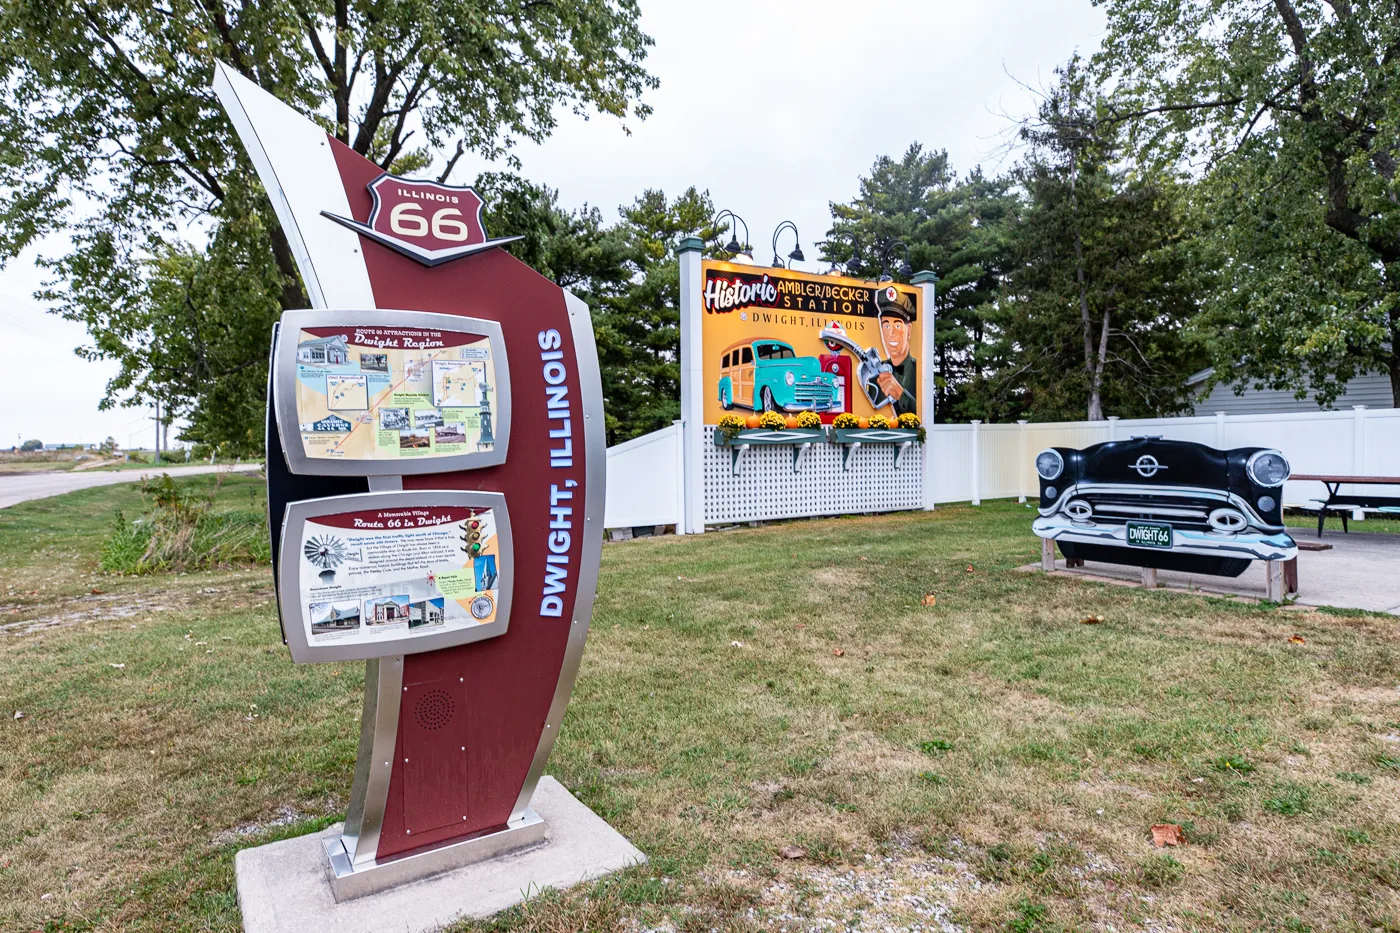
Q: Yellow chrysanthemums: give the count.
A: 6